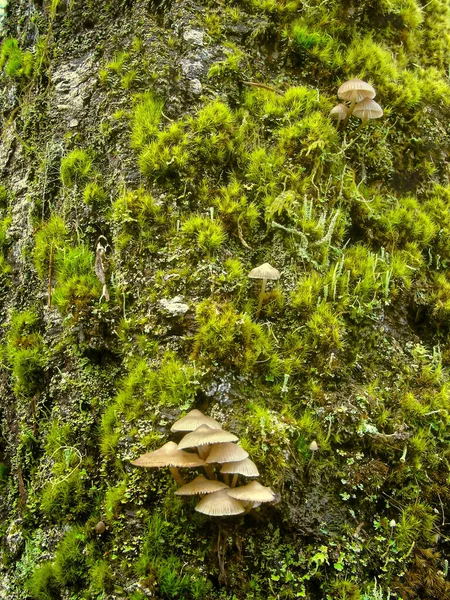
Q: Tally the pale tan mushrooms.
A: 13